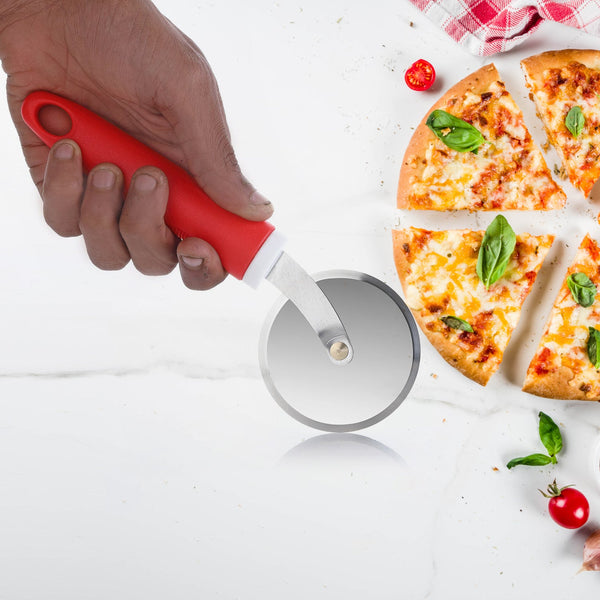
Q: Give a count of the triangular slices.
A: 4